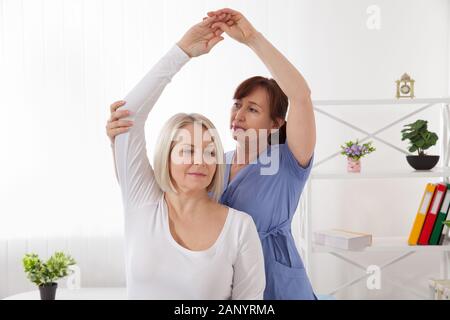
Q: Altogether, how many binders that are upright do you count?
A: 3